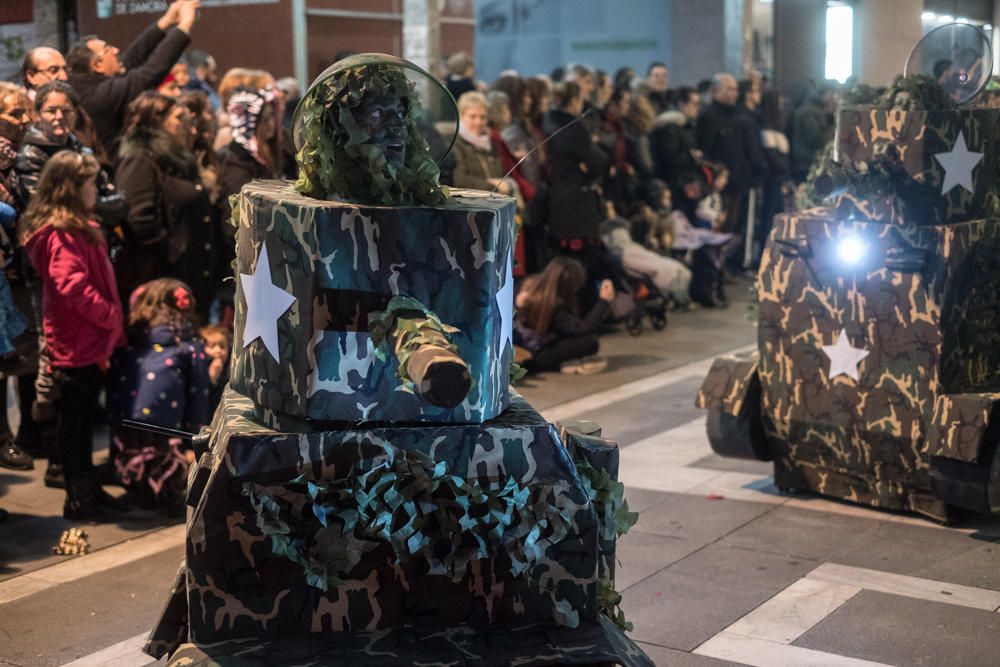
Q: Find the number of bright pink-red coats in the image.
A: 1